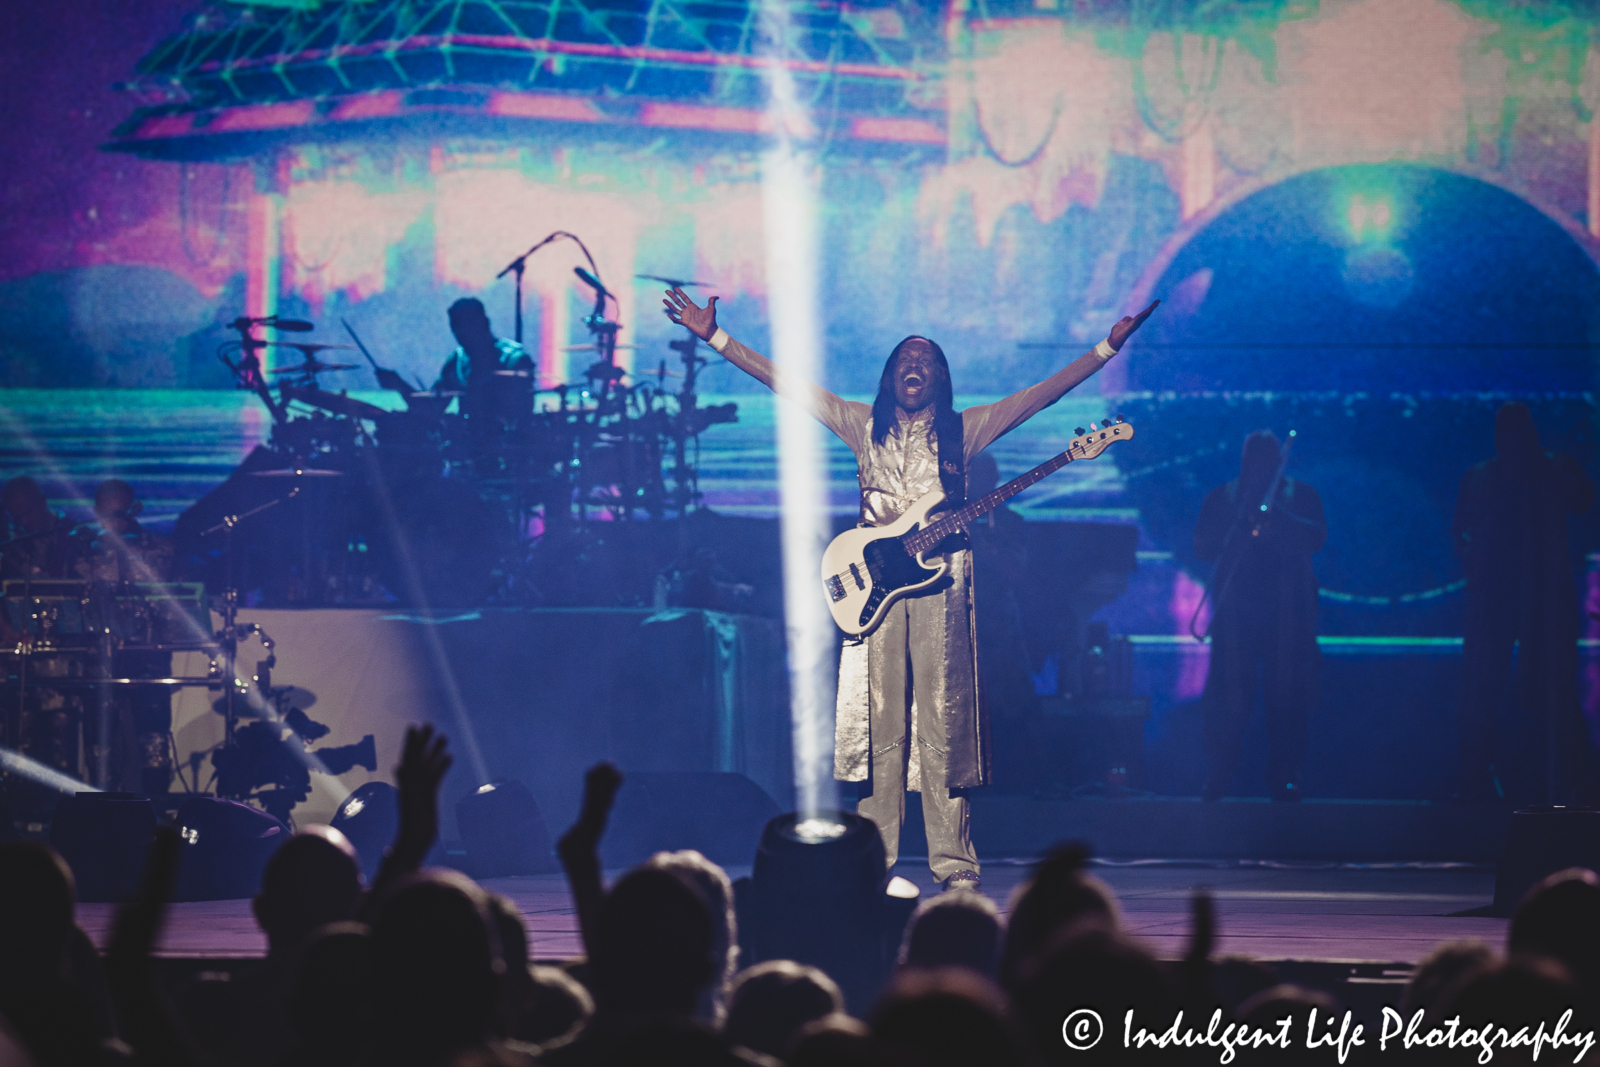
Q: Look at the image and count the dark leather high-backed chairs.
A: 0